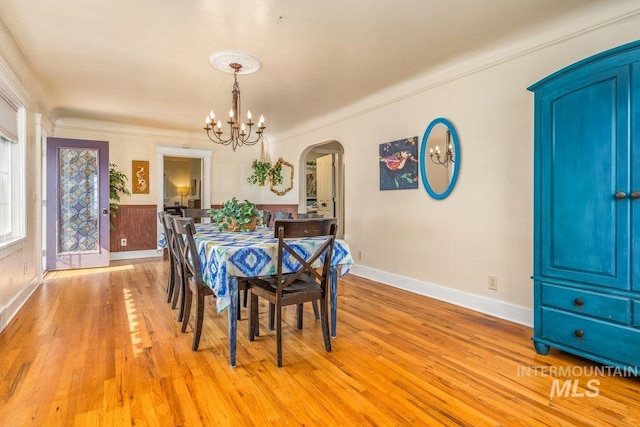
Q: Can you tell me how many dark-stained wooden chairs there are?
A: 8